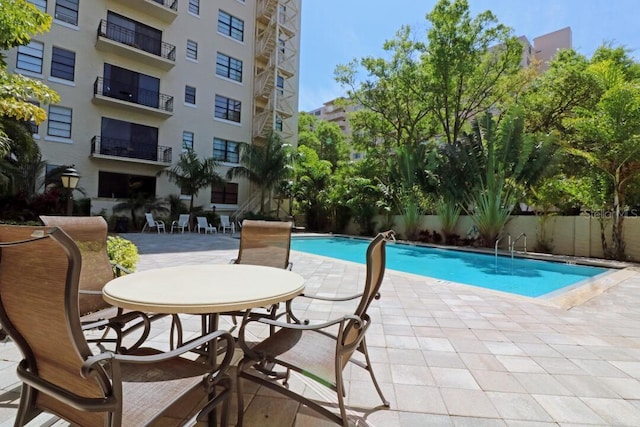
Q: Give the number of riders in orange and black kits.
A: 0